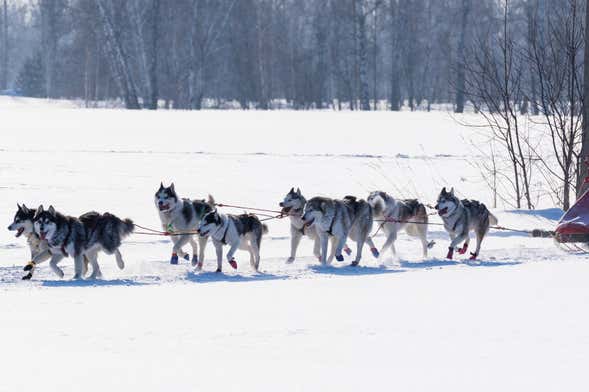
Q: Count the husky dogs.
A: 8